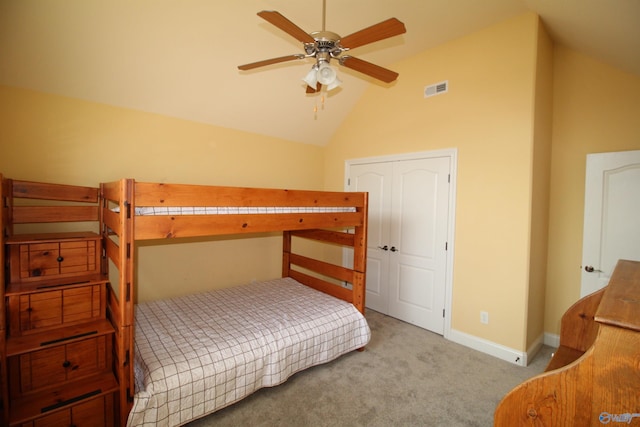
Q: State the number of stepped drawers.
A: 4